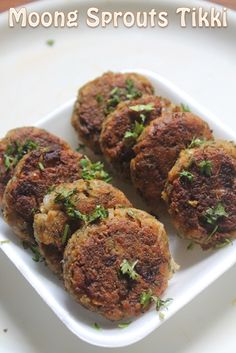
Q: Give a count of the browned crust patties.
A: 8